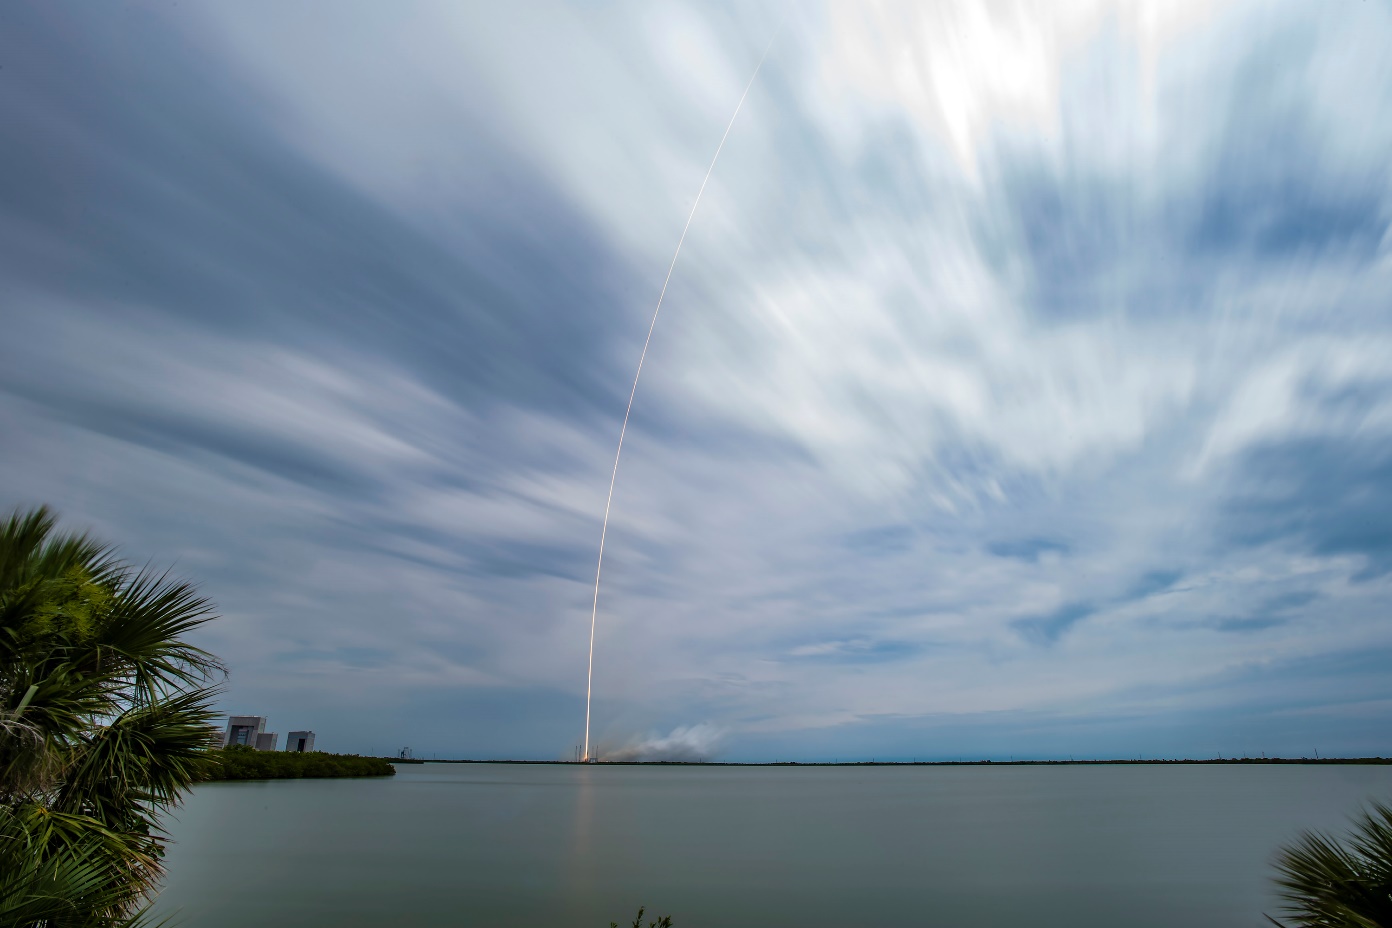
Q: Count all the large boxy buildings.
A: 3